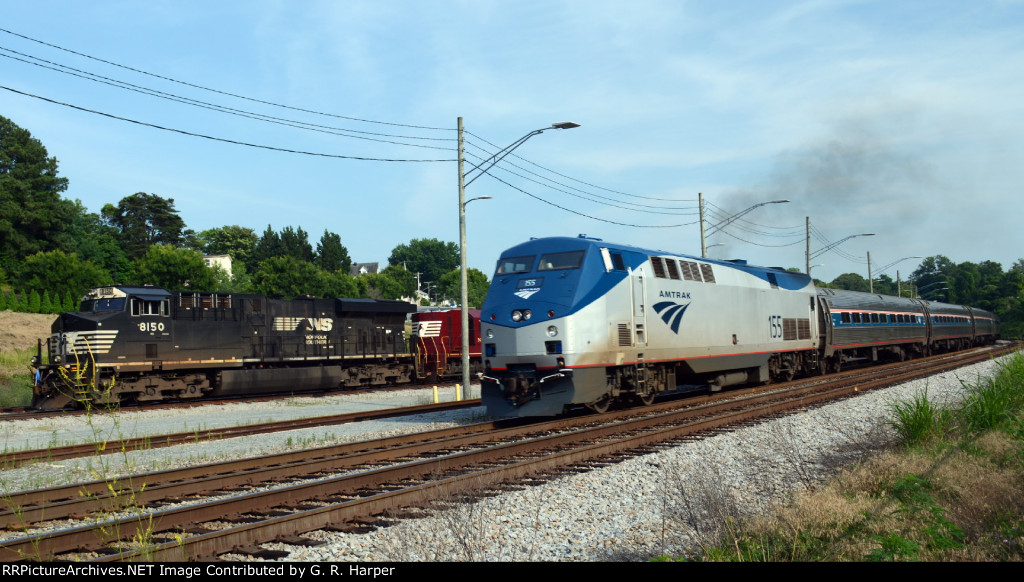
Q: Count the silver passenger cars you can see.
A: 3